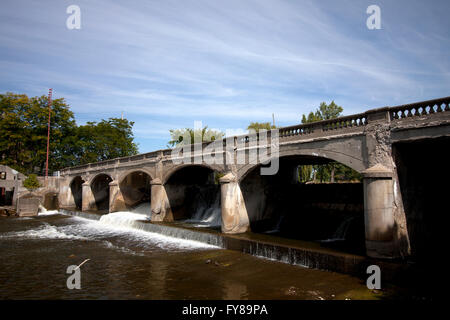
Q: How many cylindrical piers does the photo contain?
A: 5